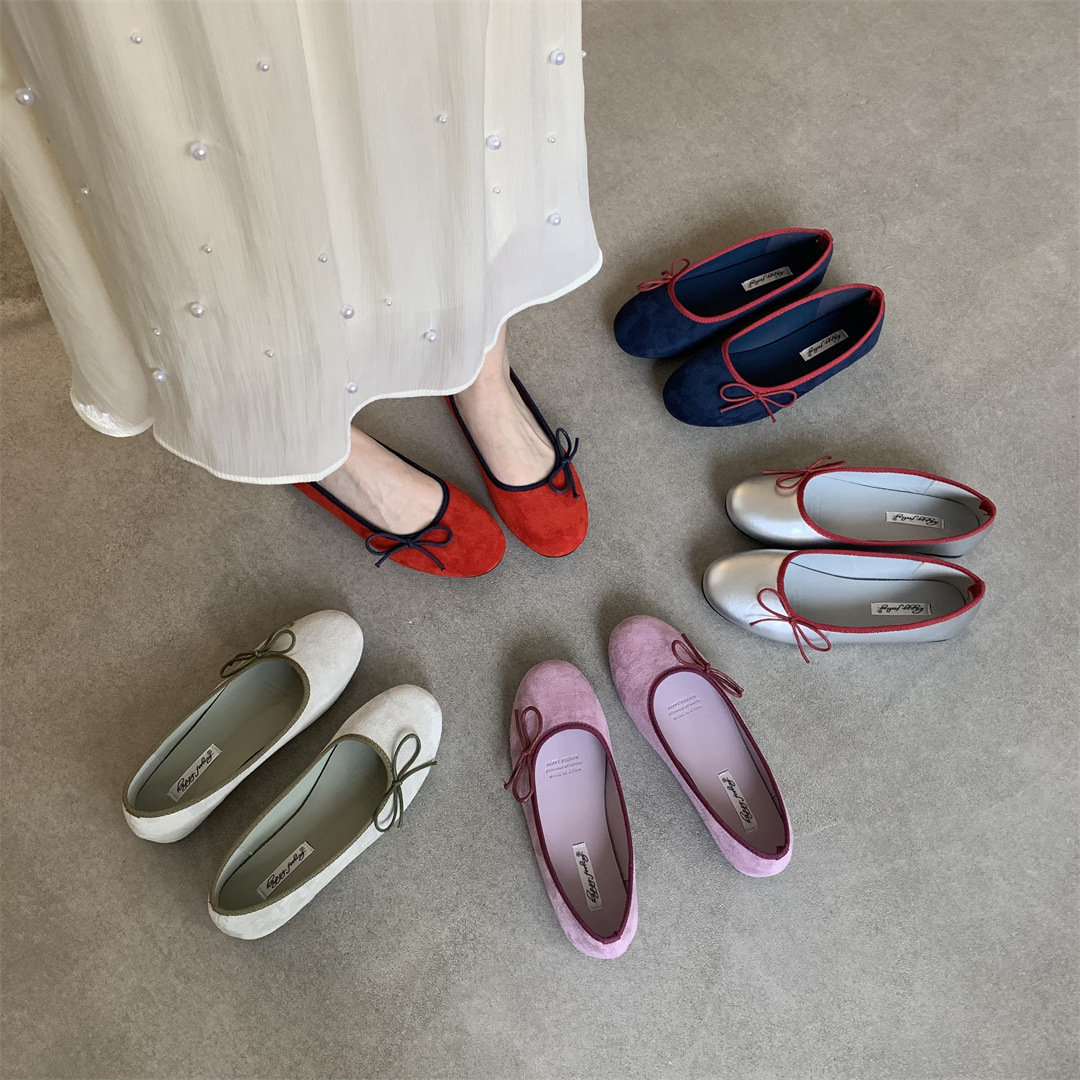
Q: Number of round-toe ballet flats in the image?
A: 10